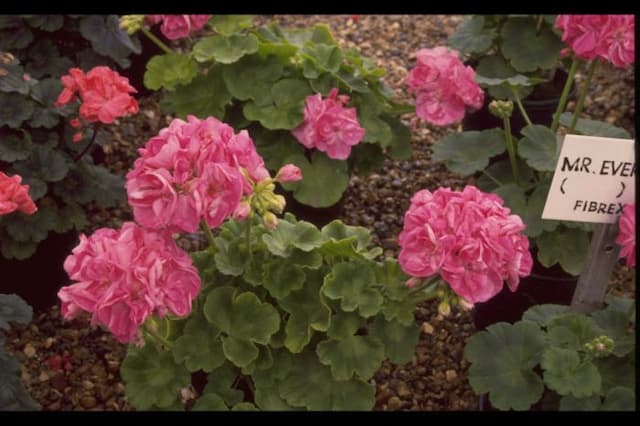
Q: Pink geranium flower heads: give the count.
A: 8